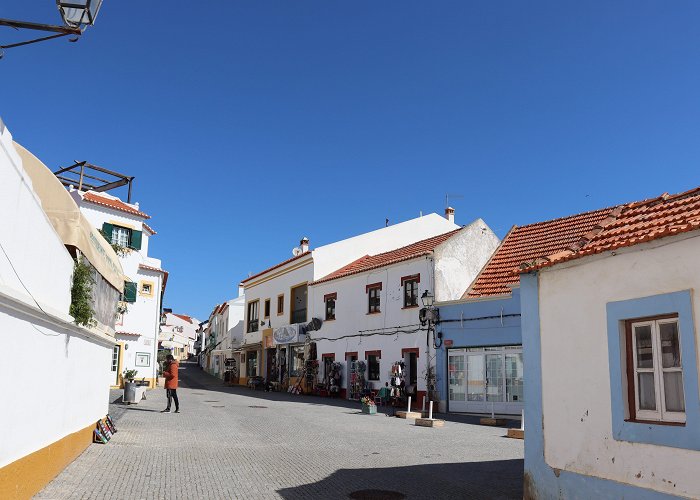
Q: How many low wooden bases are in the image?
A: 4